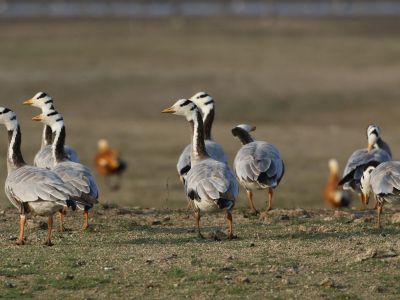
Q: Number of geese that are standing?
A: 8